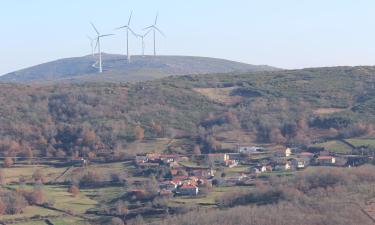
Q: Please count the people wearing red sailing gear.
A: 0